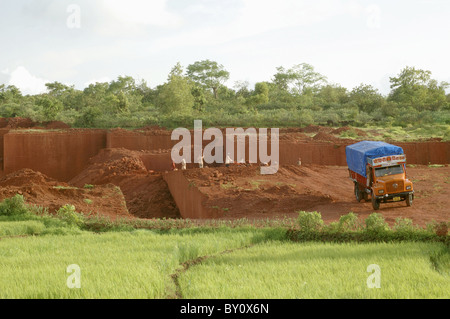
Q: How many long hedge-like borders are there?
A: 1